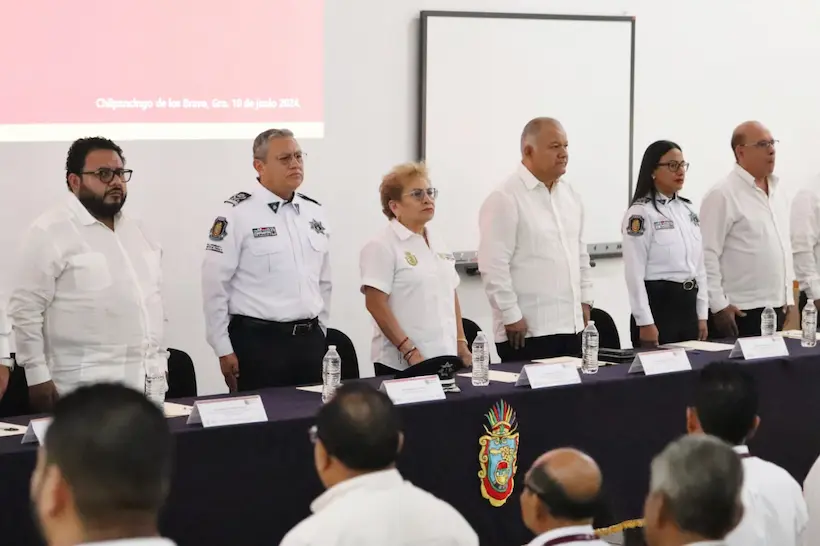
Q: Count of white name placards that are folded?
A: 6